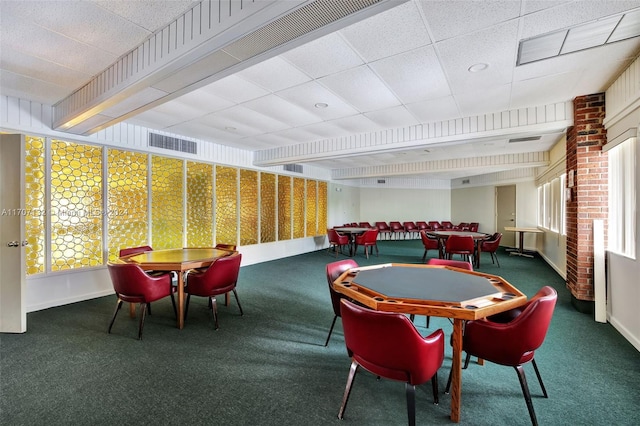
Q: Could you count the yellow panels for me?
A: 12